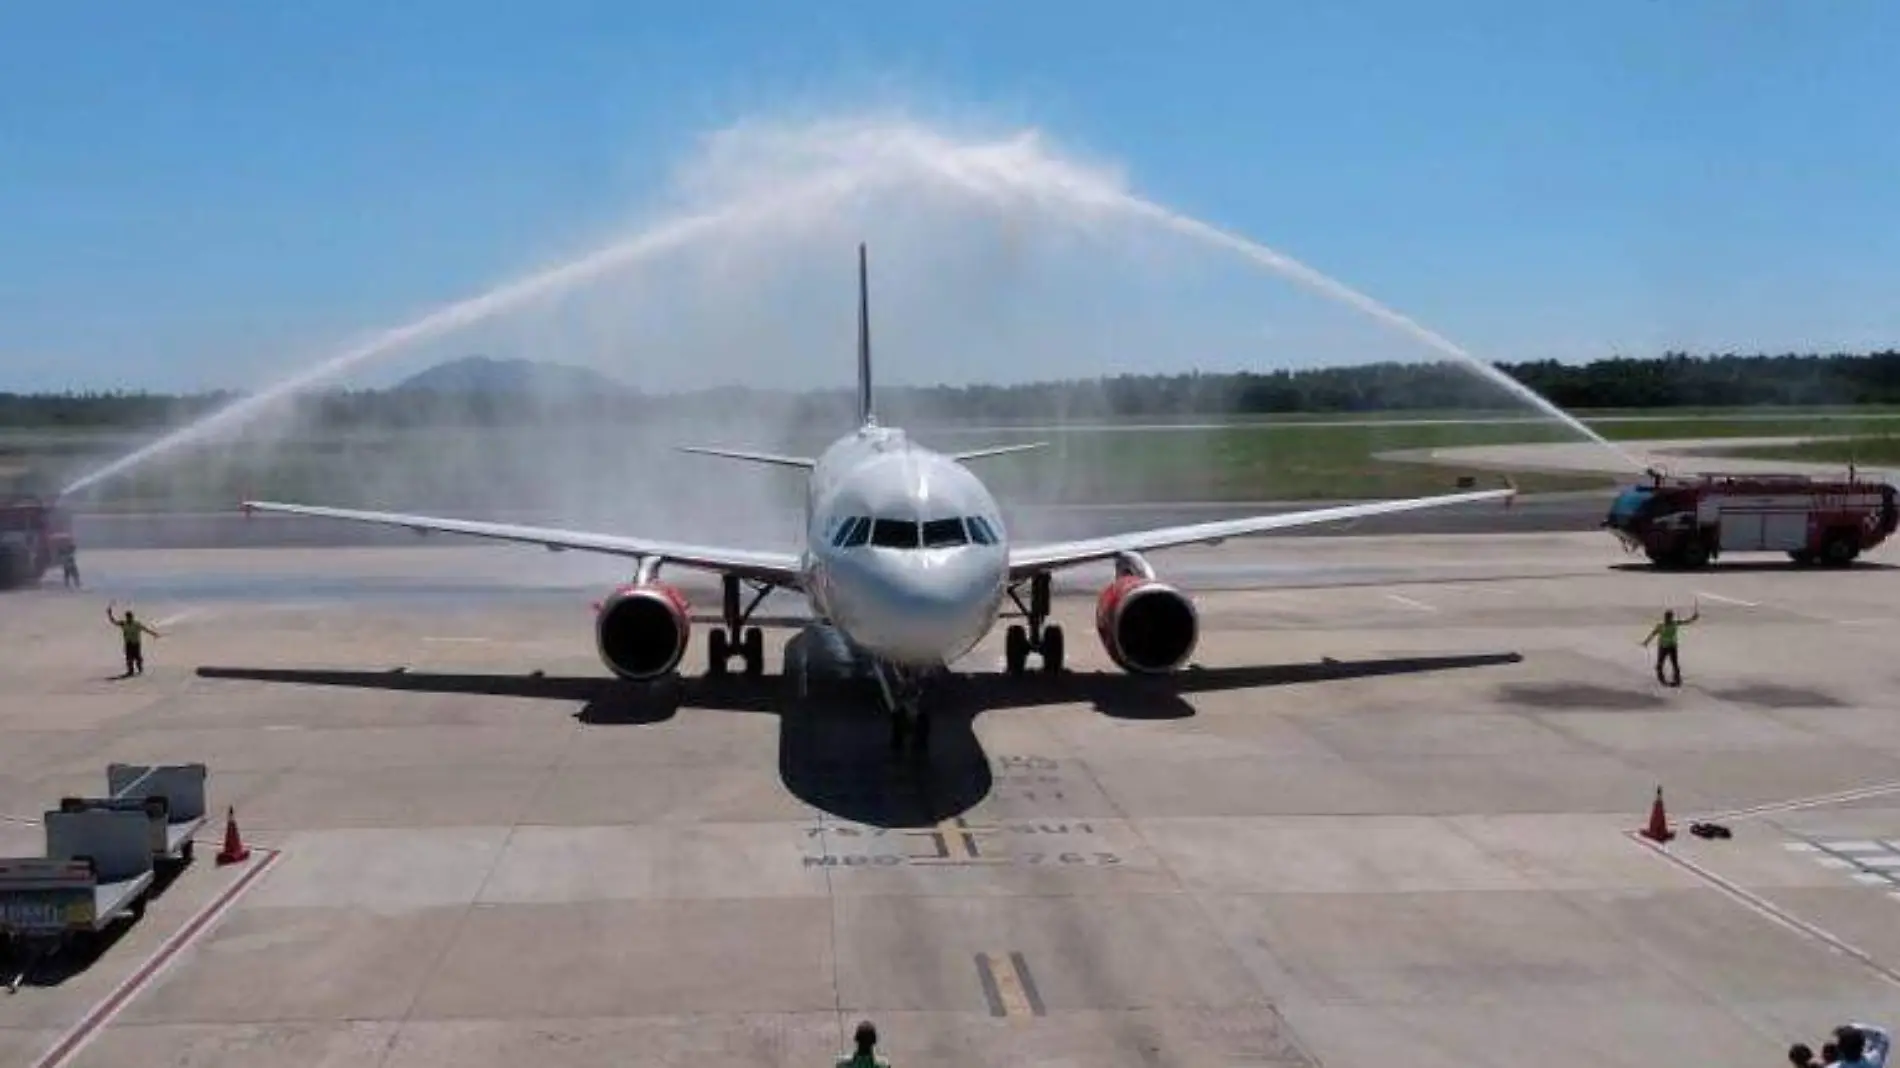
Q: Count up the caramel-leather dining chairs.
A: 0